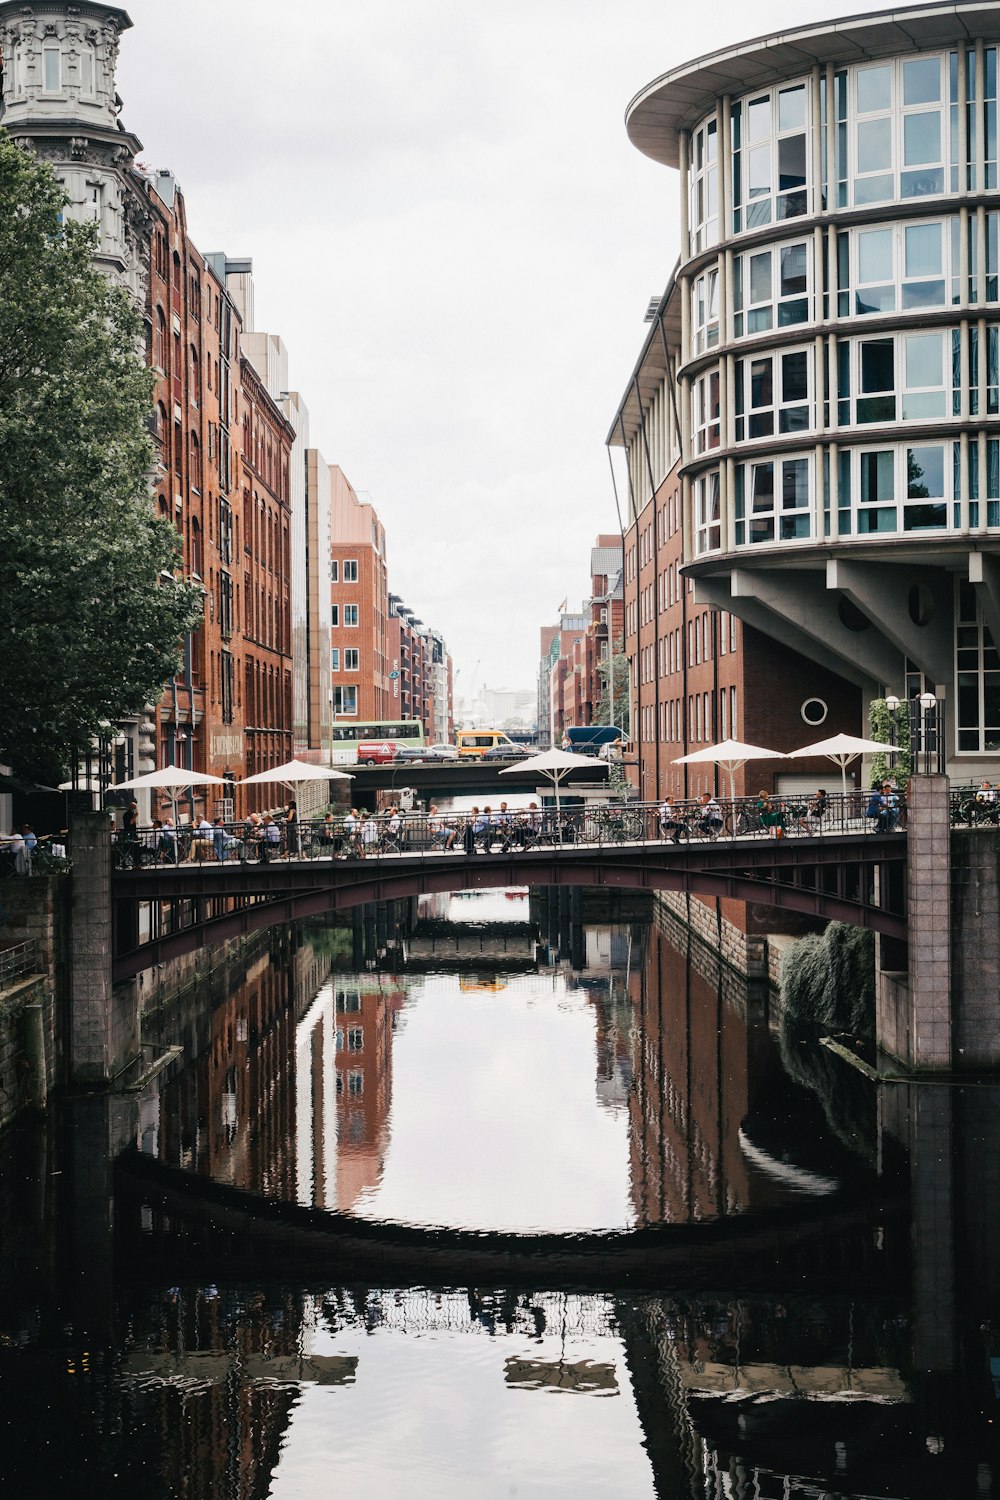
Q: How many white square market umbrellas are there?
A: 5